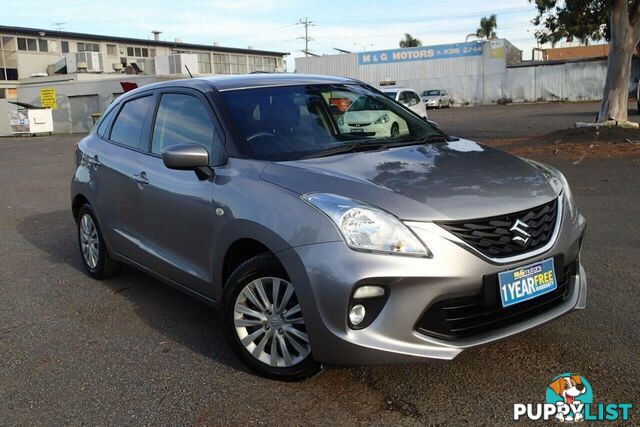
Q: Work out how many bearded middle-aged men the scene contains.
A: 0